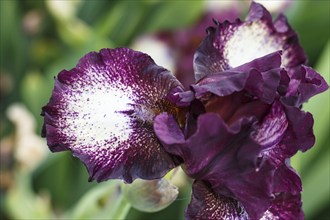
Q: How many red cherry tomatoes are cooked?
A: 0